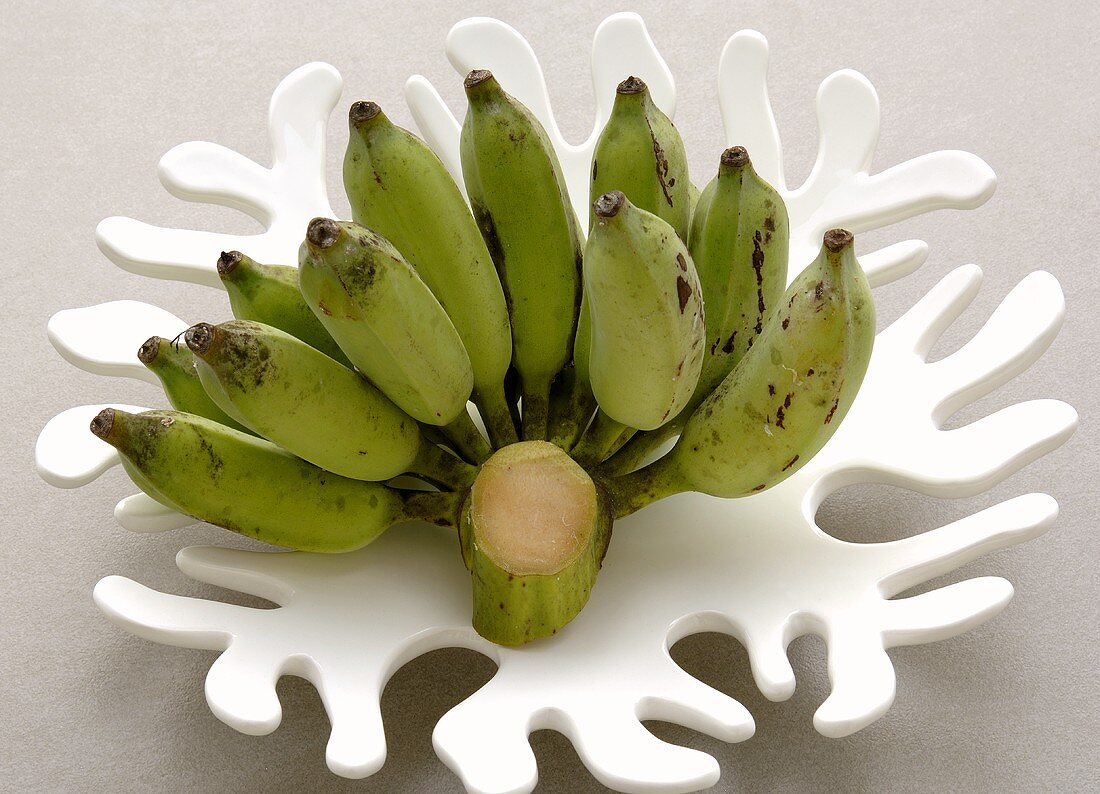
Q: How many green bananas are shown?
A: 11